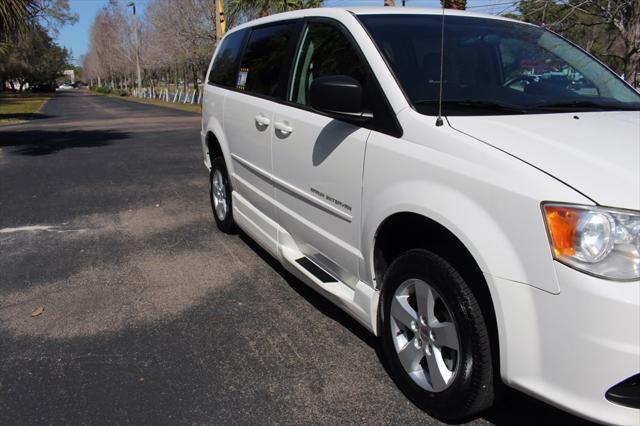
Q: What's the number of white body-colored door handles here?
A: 2